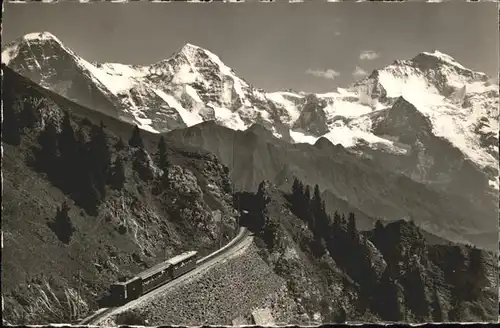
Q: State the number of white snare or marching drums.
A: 0